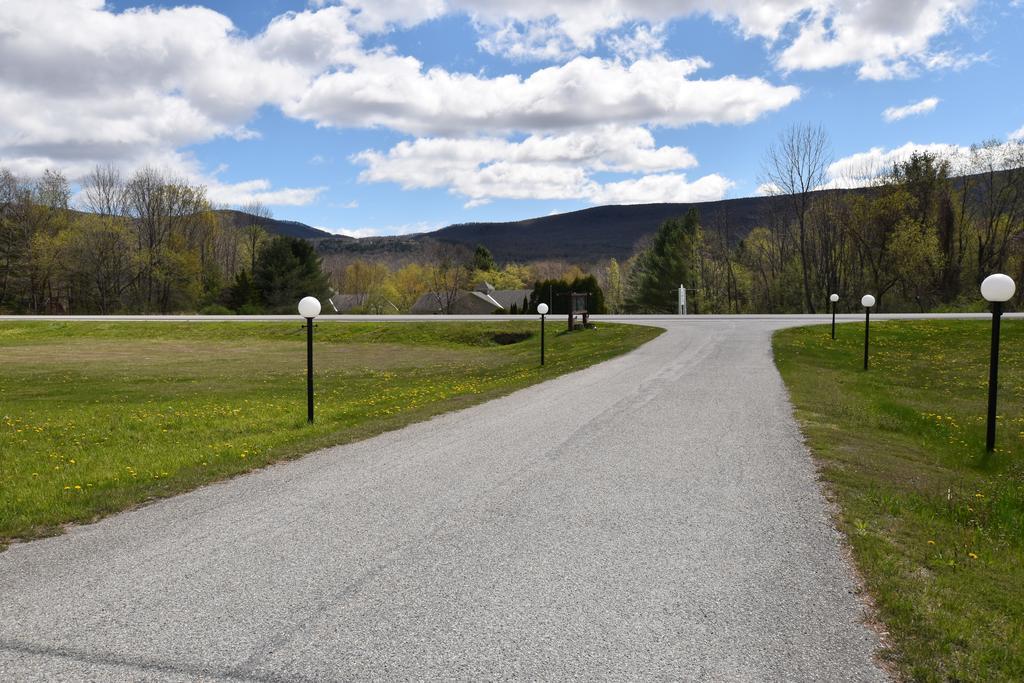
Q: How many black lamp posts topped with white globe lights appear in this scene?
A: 5